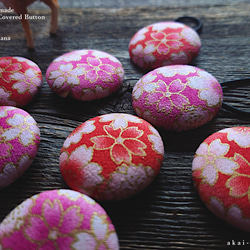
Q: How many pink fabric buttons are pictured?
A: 4